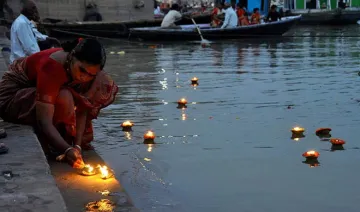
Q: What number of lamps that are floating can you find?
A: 8